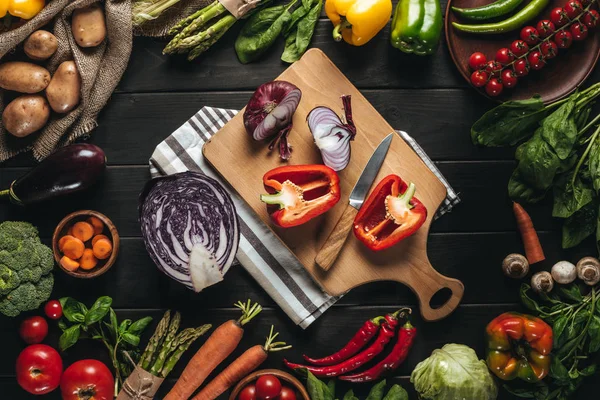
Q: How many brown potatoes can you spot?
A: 5